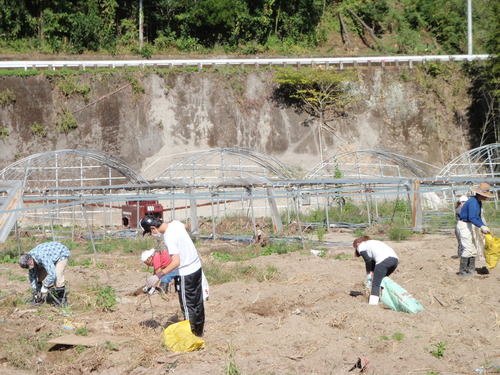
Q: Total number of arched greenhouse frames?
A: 4